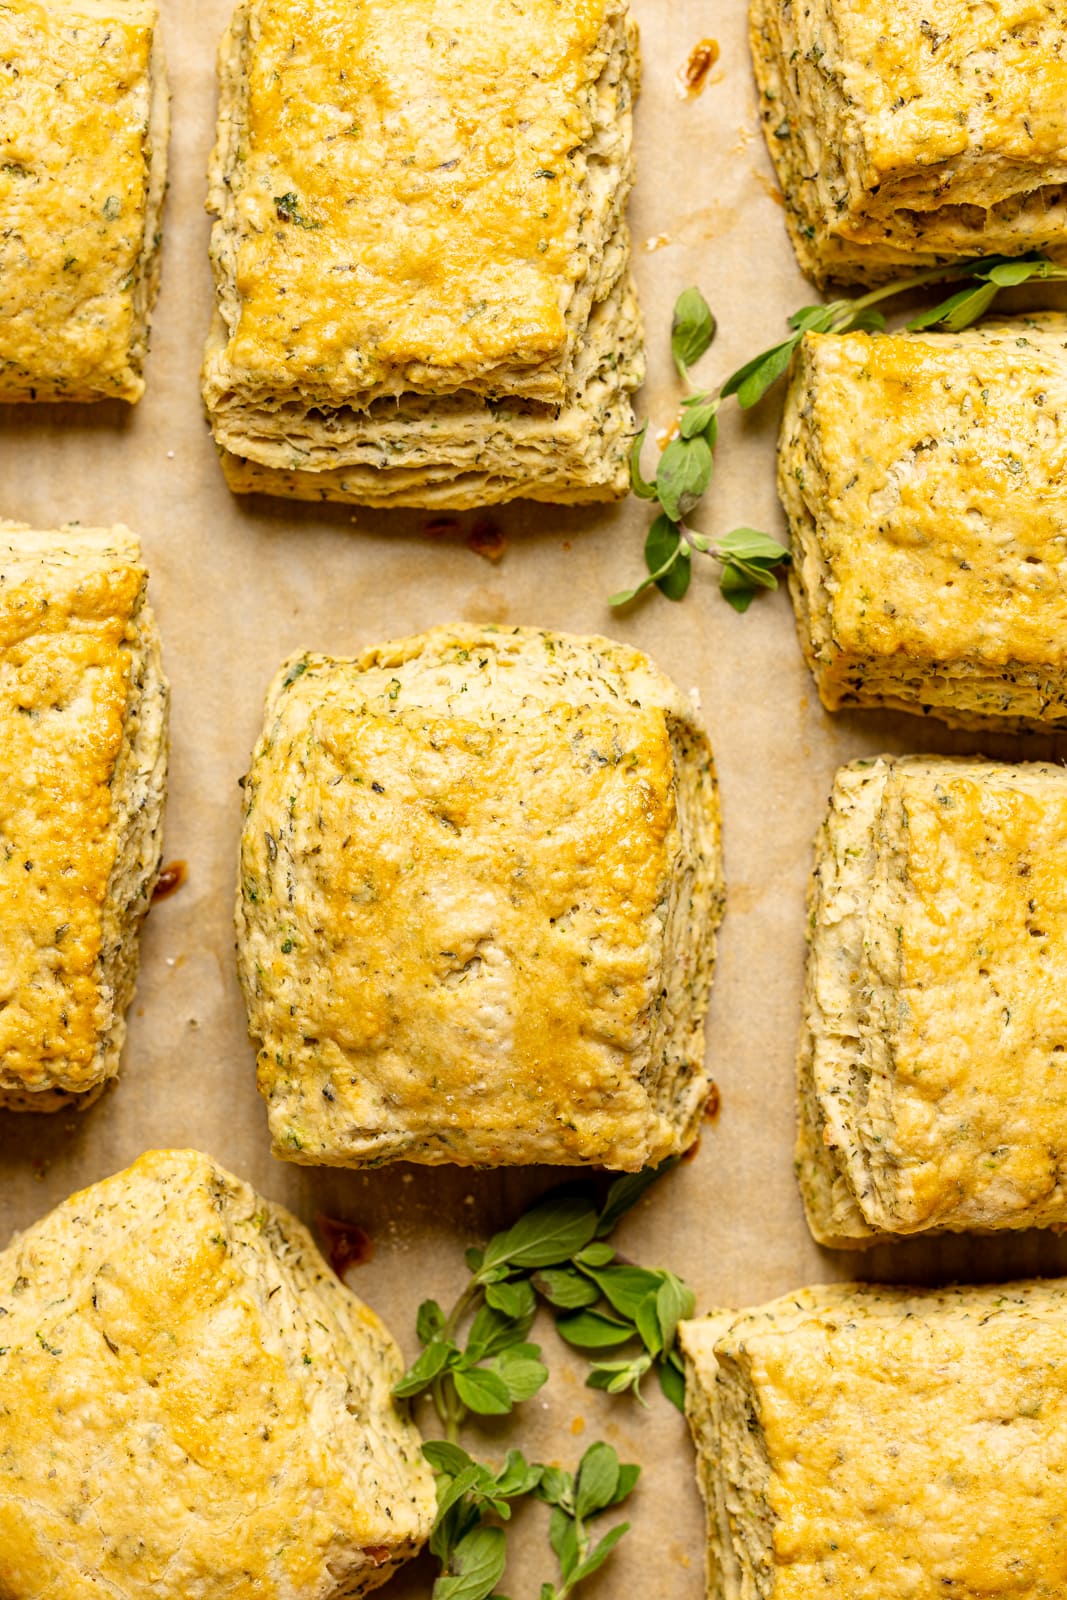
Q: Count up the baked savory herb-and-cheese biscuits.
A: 9